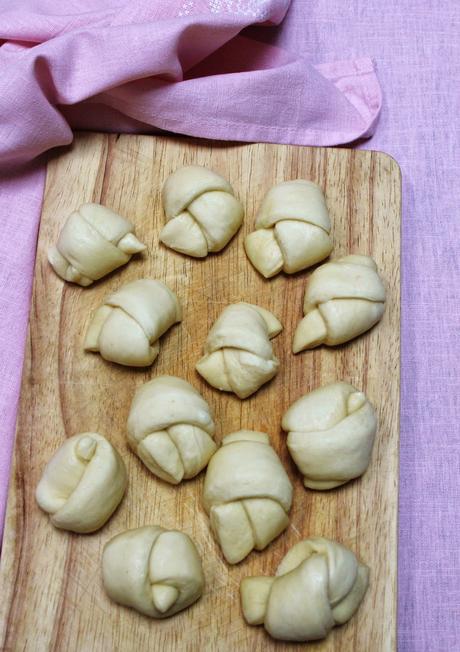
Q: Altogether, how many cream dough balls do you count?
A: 12